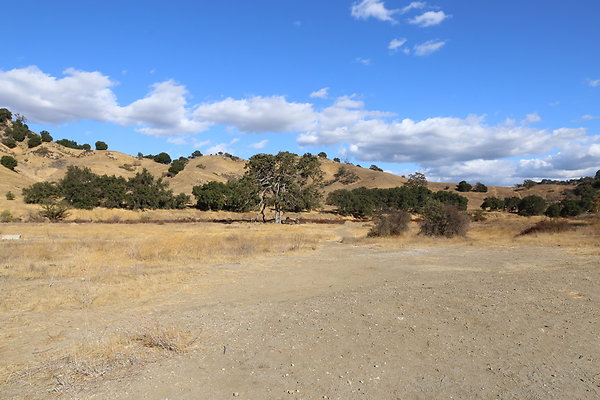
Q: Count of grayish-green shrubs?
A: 2